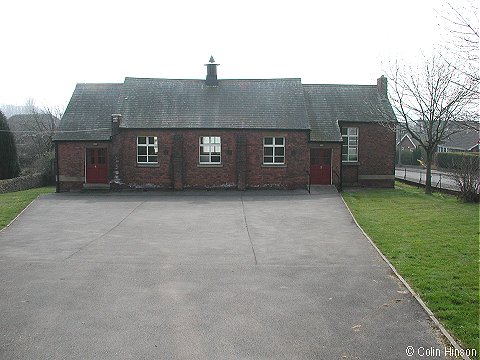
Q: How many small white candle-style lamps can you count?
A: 0